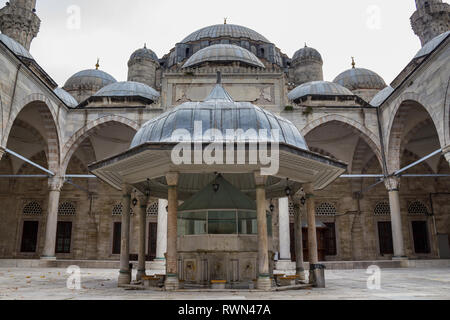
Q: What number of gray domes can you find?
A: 13